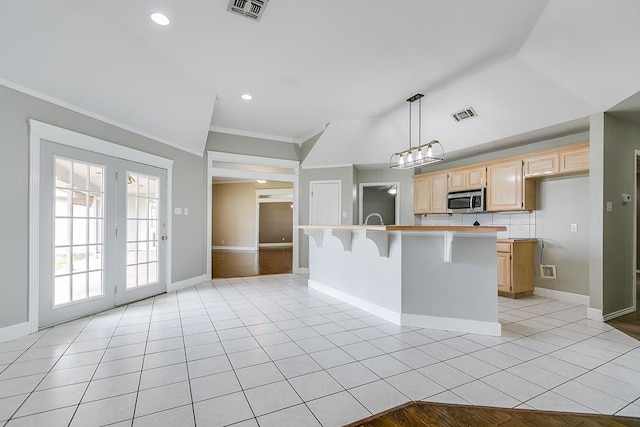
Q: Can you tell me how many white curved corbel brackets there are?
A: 4